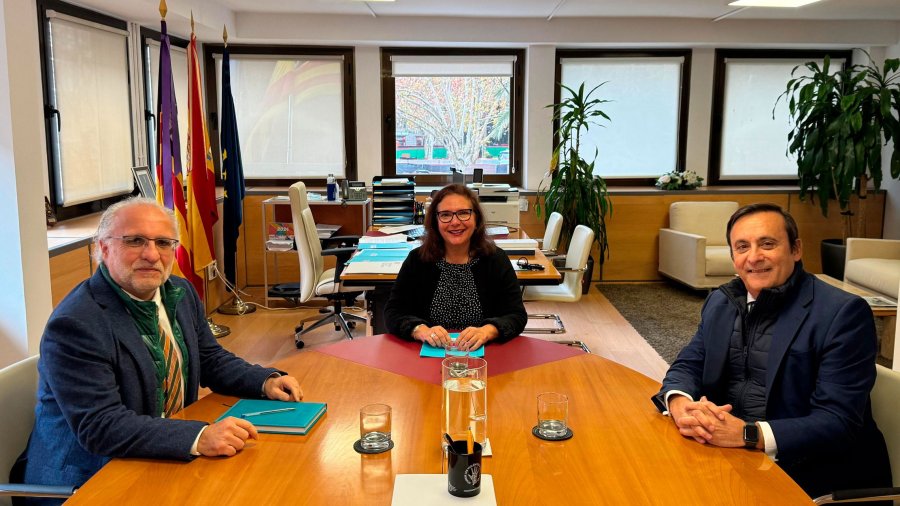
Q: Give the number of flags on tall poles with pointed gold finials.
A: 3